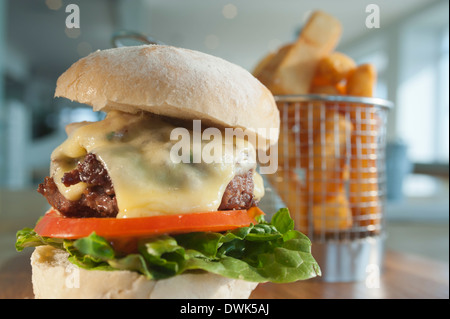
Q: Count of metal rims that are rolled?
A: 1